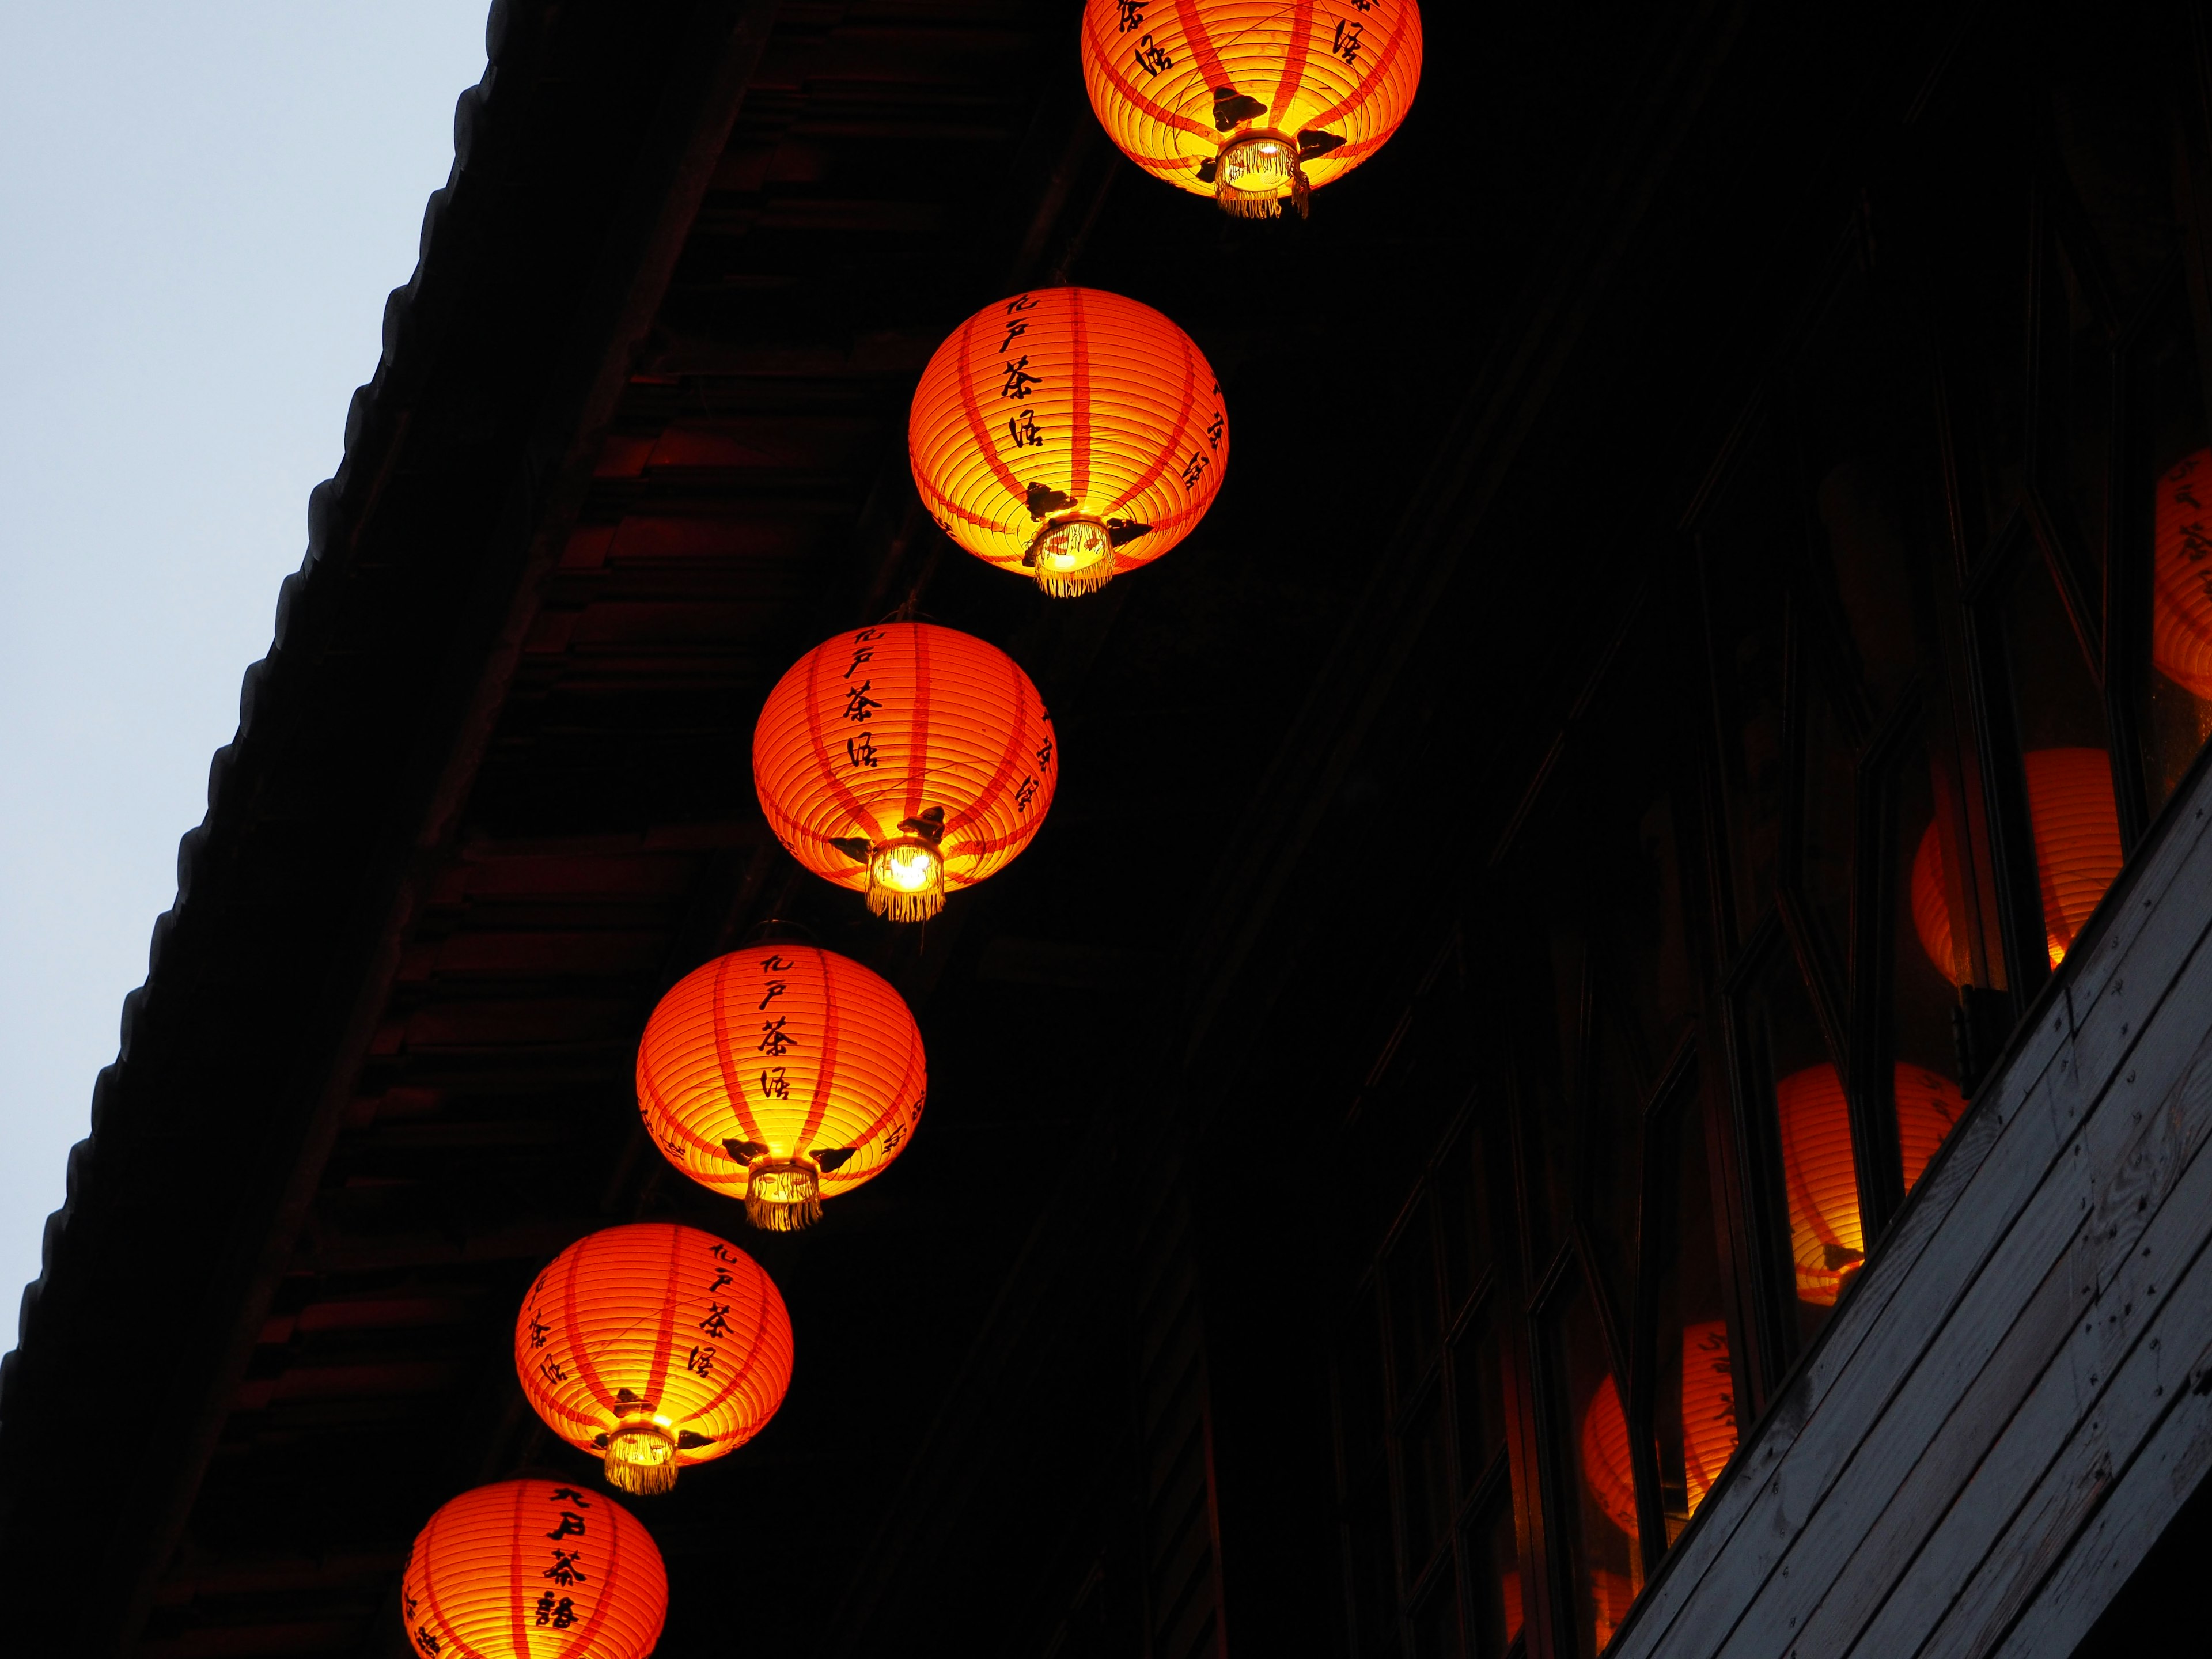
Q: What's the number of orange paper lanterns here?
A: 6